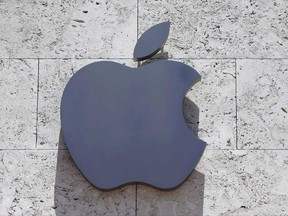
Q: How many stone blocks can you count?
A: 7